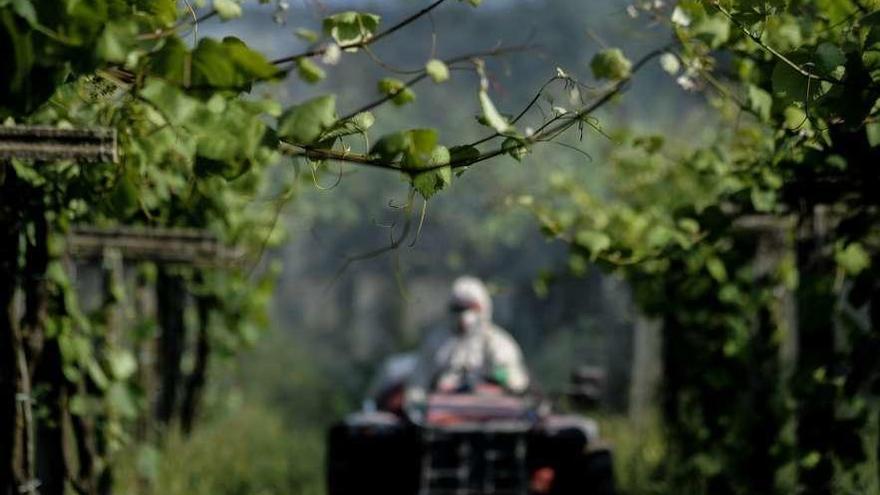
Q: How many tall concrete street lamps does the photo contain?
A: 0